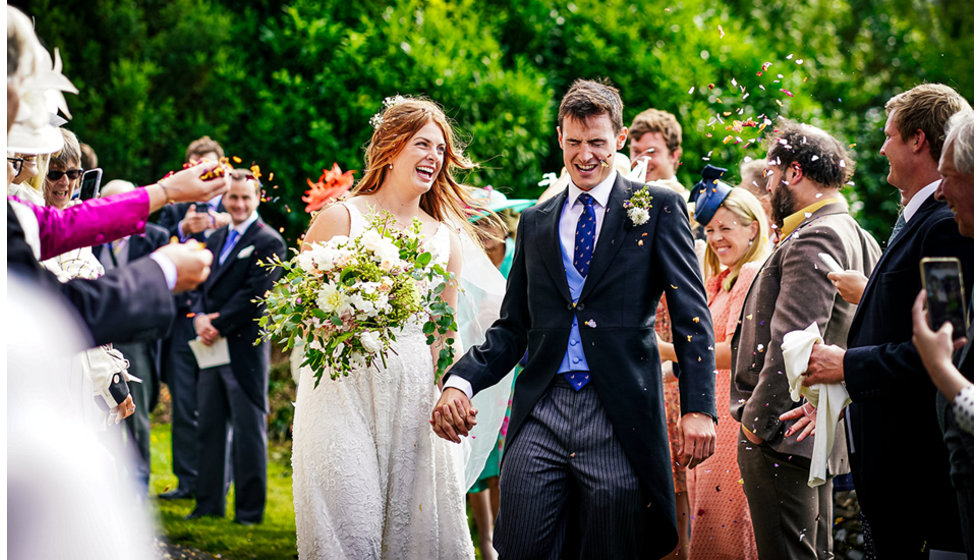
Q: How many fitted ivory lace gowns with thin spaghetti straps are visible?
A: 0